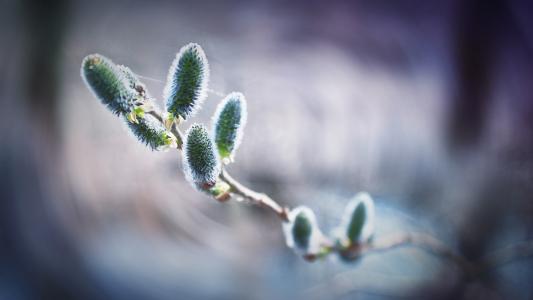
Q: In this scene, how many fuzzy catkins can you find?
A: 8